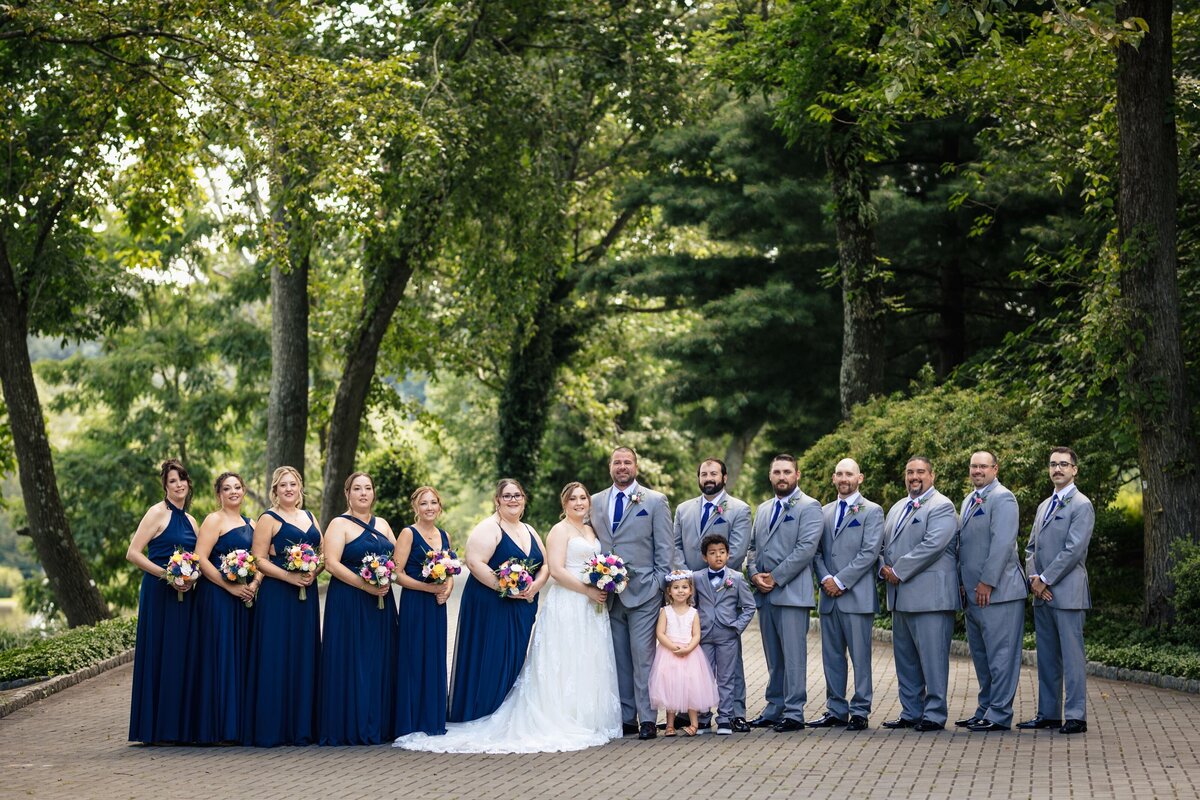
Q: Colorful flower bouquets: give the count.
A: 7